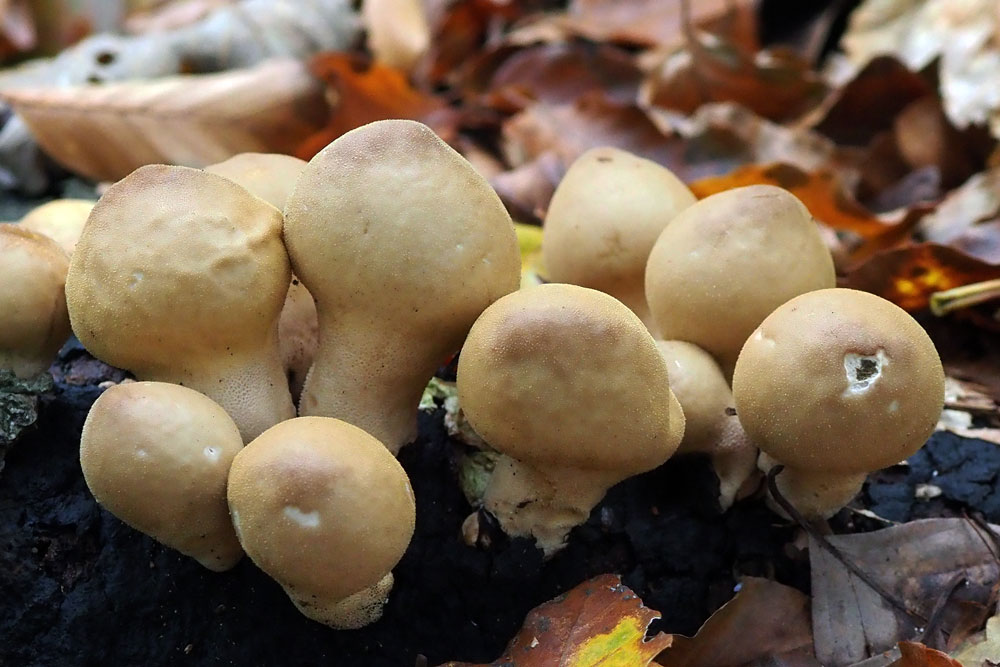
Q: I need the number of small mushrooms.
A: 12